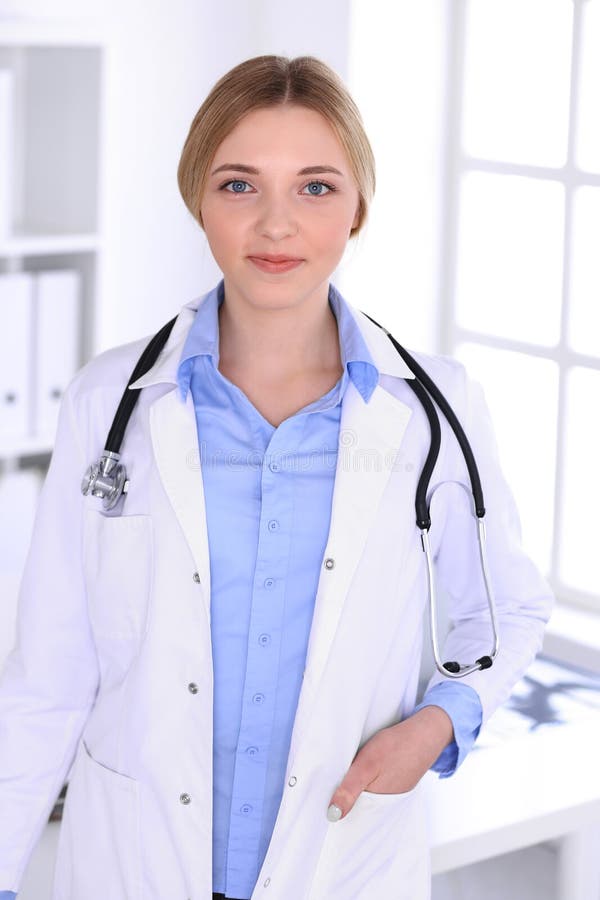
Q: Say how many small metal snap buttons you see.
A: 6